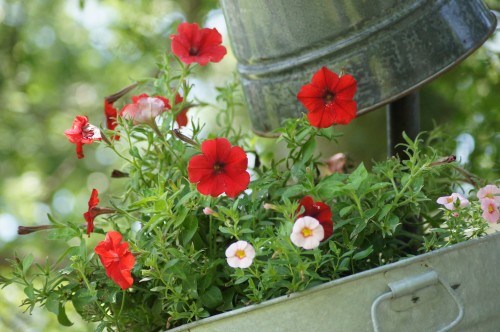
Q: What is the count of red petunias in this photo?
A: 10